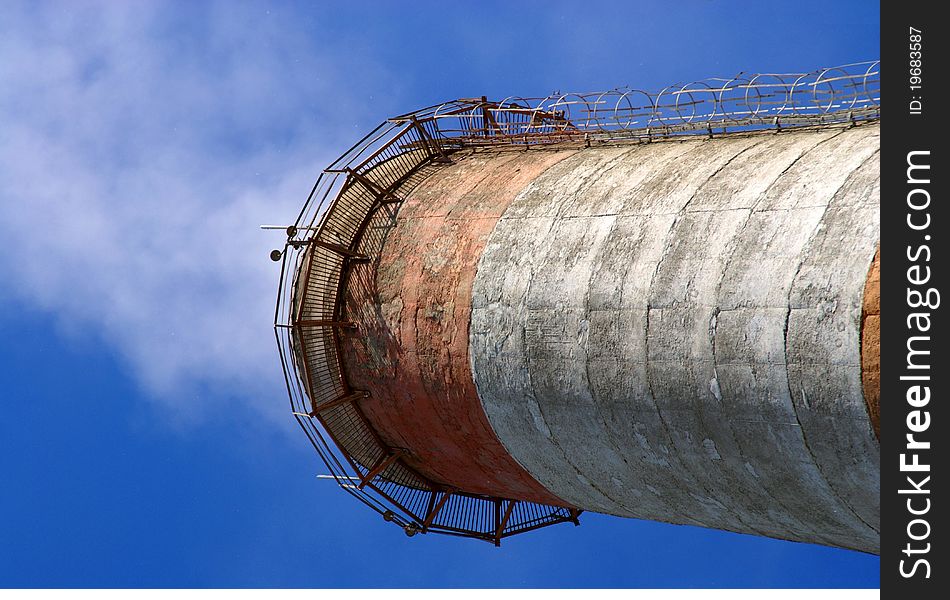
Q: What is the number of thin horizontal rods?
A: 2